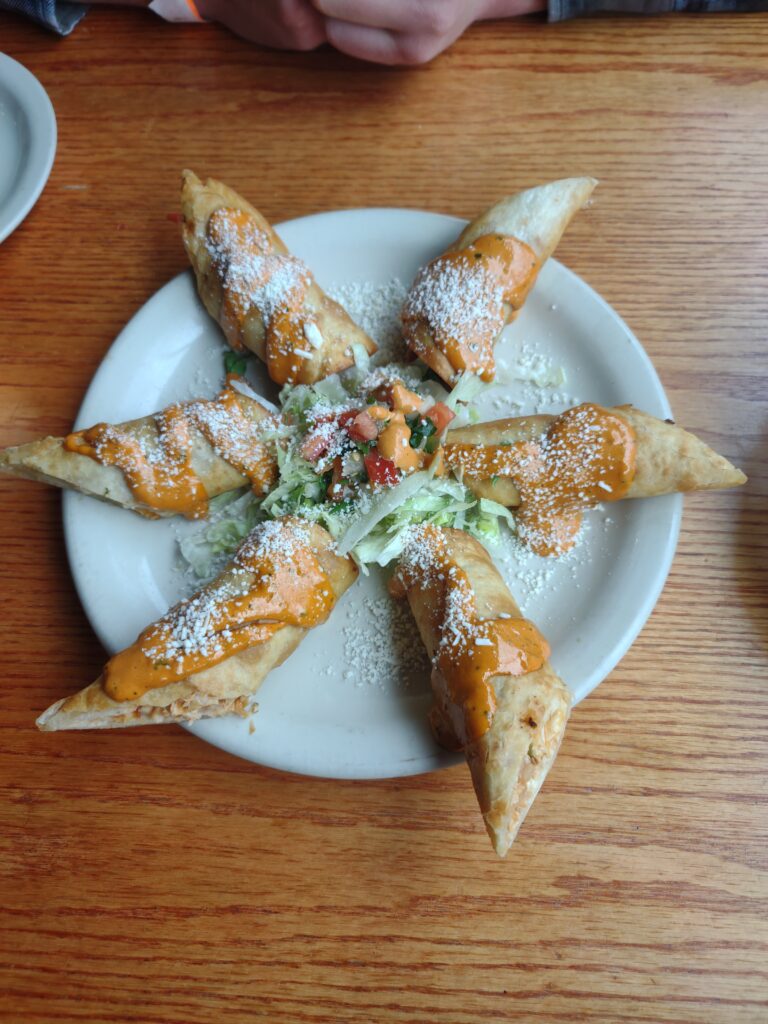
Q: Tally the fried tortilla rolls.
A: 6